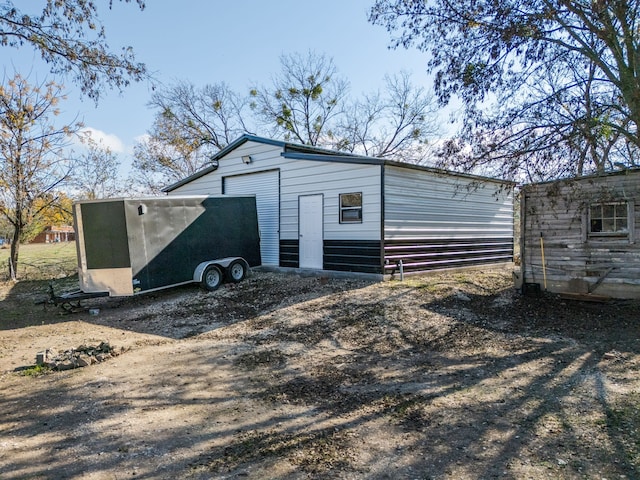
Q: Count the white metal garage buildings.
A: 1